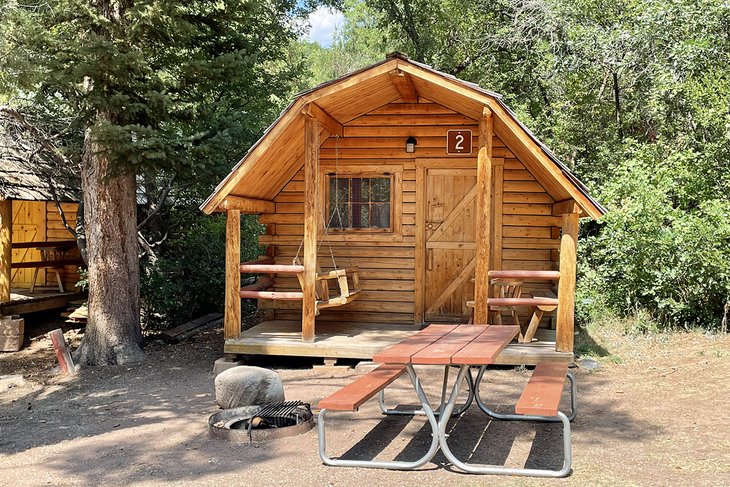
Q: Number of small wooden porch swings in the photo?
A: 1